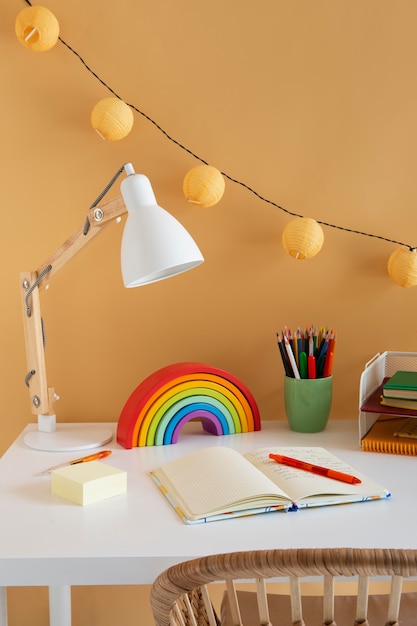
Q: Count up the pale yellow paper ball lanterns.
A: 5